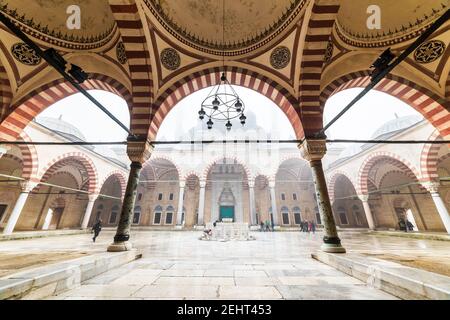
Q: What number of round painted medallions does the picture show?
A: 6